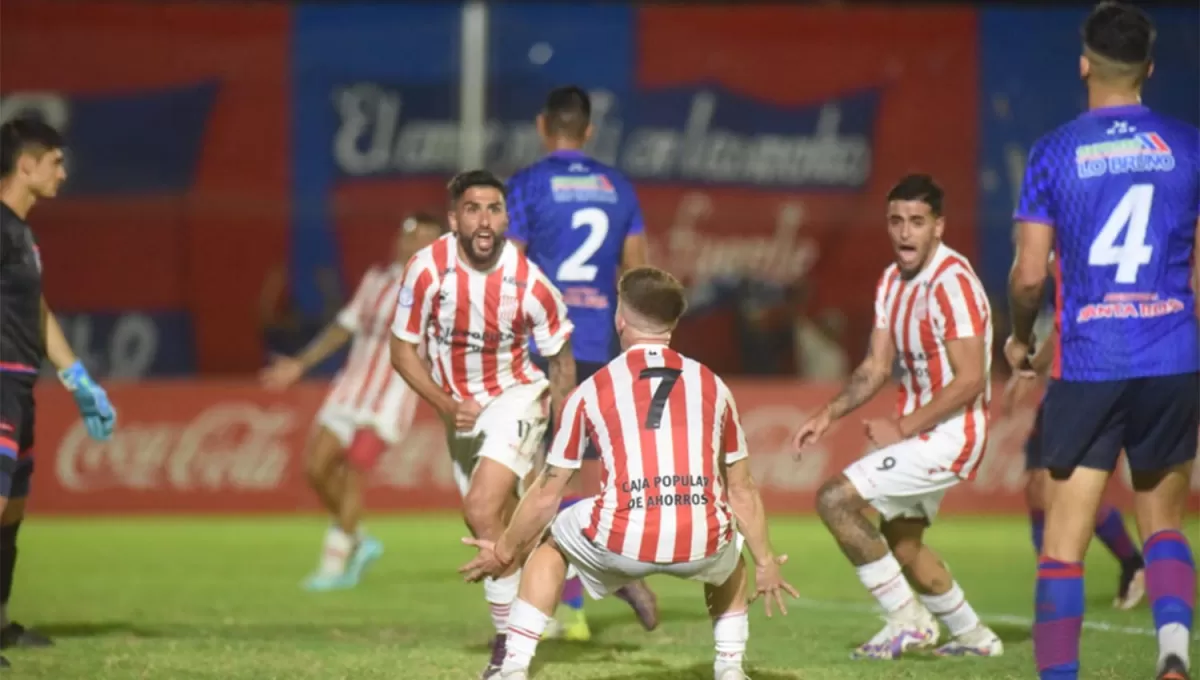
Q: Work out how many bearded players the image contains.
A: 2